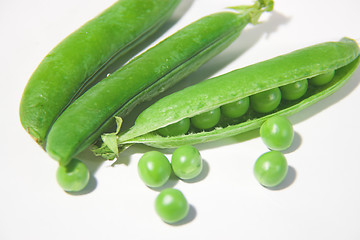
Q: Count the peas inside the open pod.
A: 6